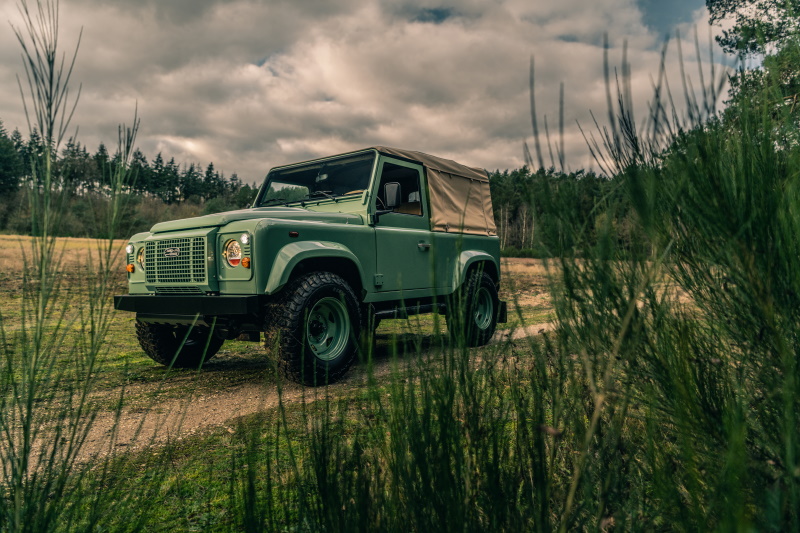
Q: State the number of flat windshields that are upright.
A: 1